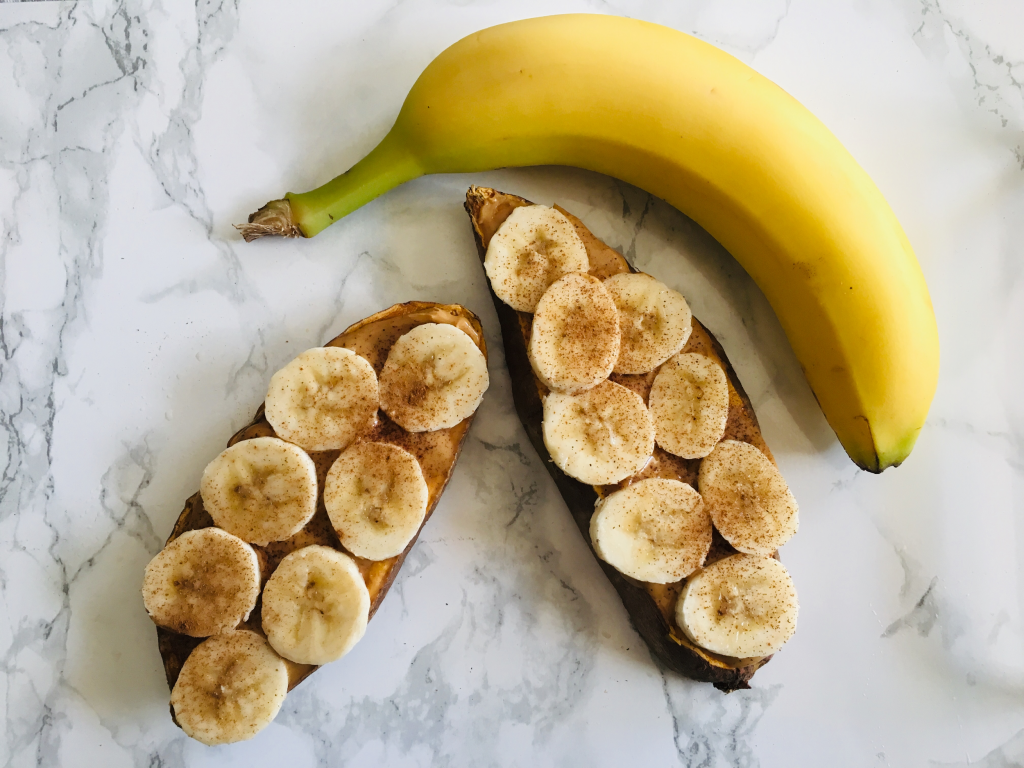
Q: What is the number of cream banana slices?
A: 15